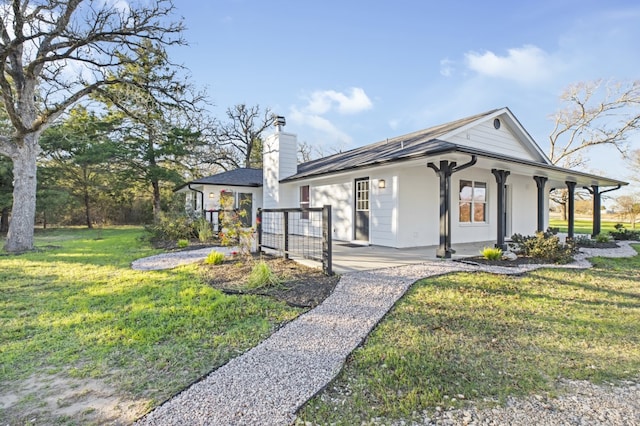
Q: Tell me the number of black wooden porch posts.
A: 5